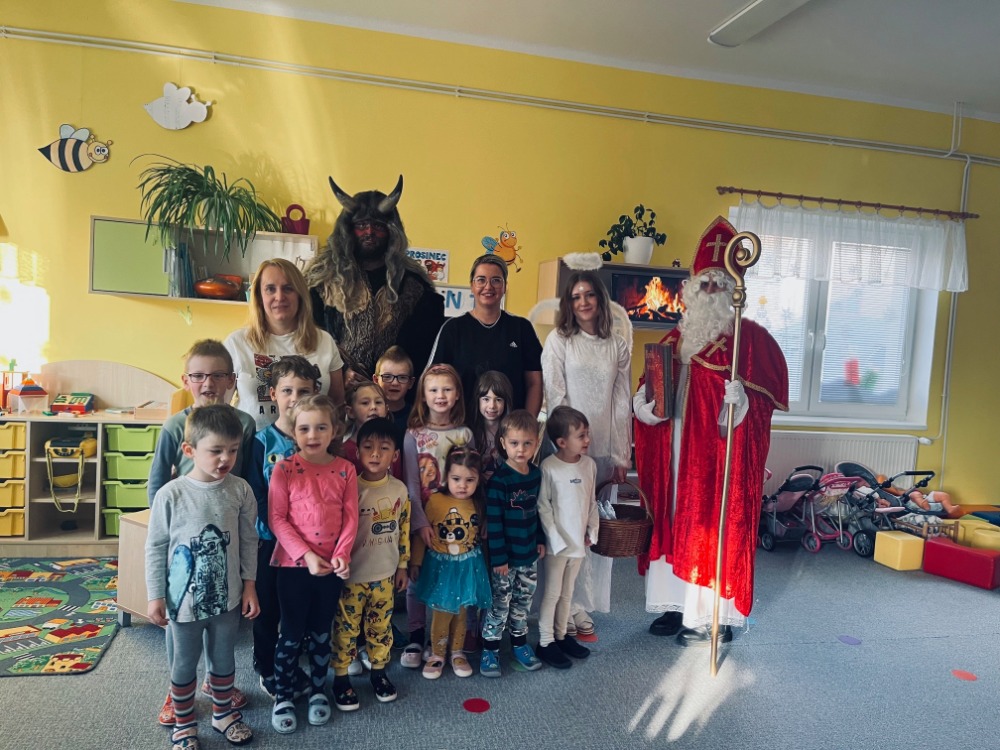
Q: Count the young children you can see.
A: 12